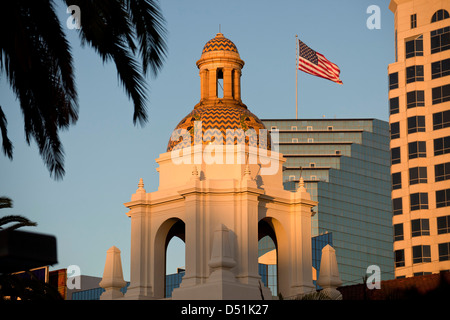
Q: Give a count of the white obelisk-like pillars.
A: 3